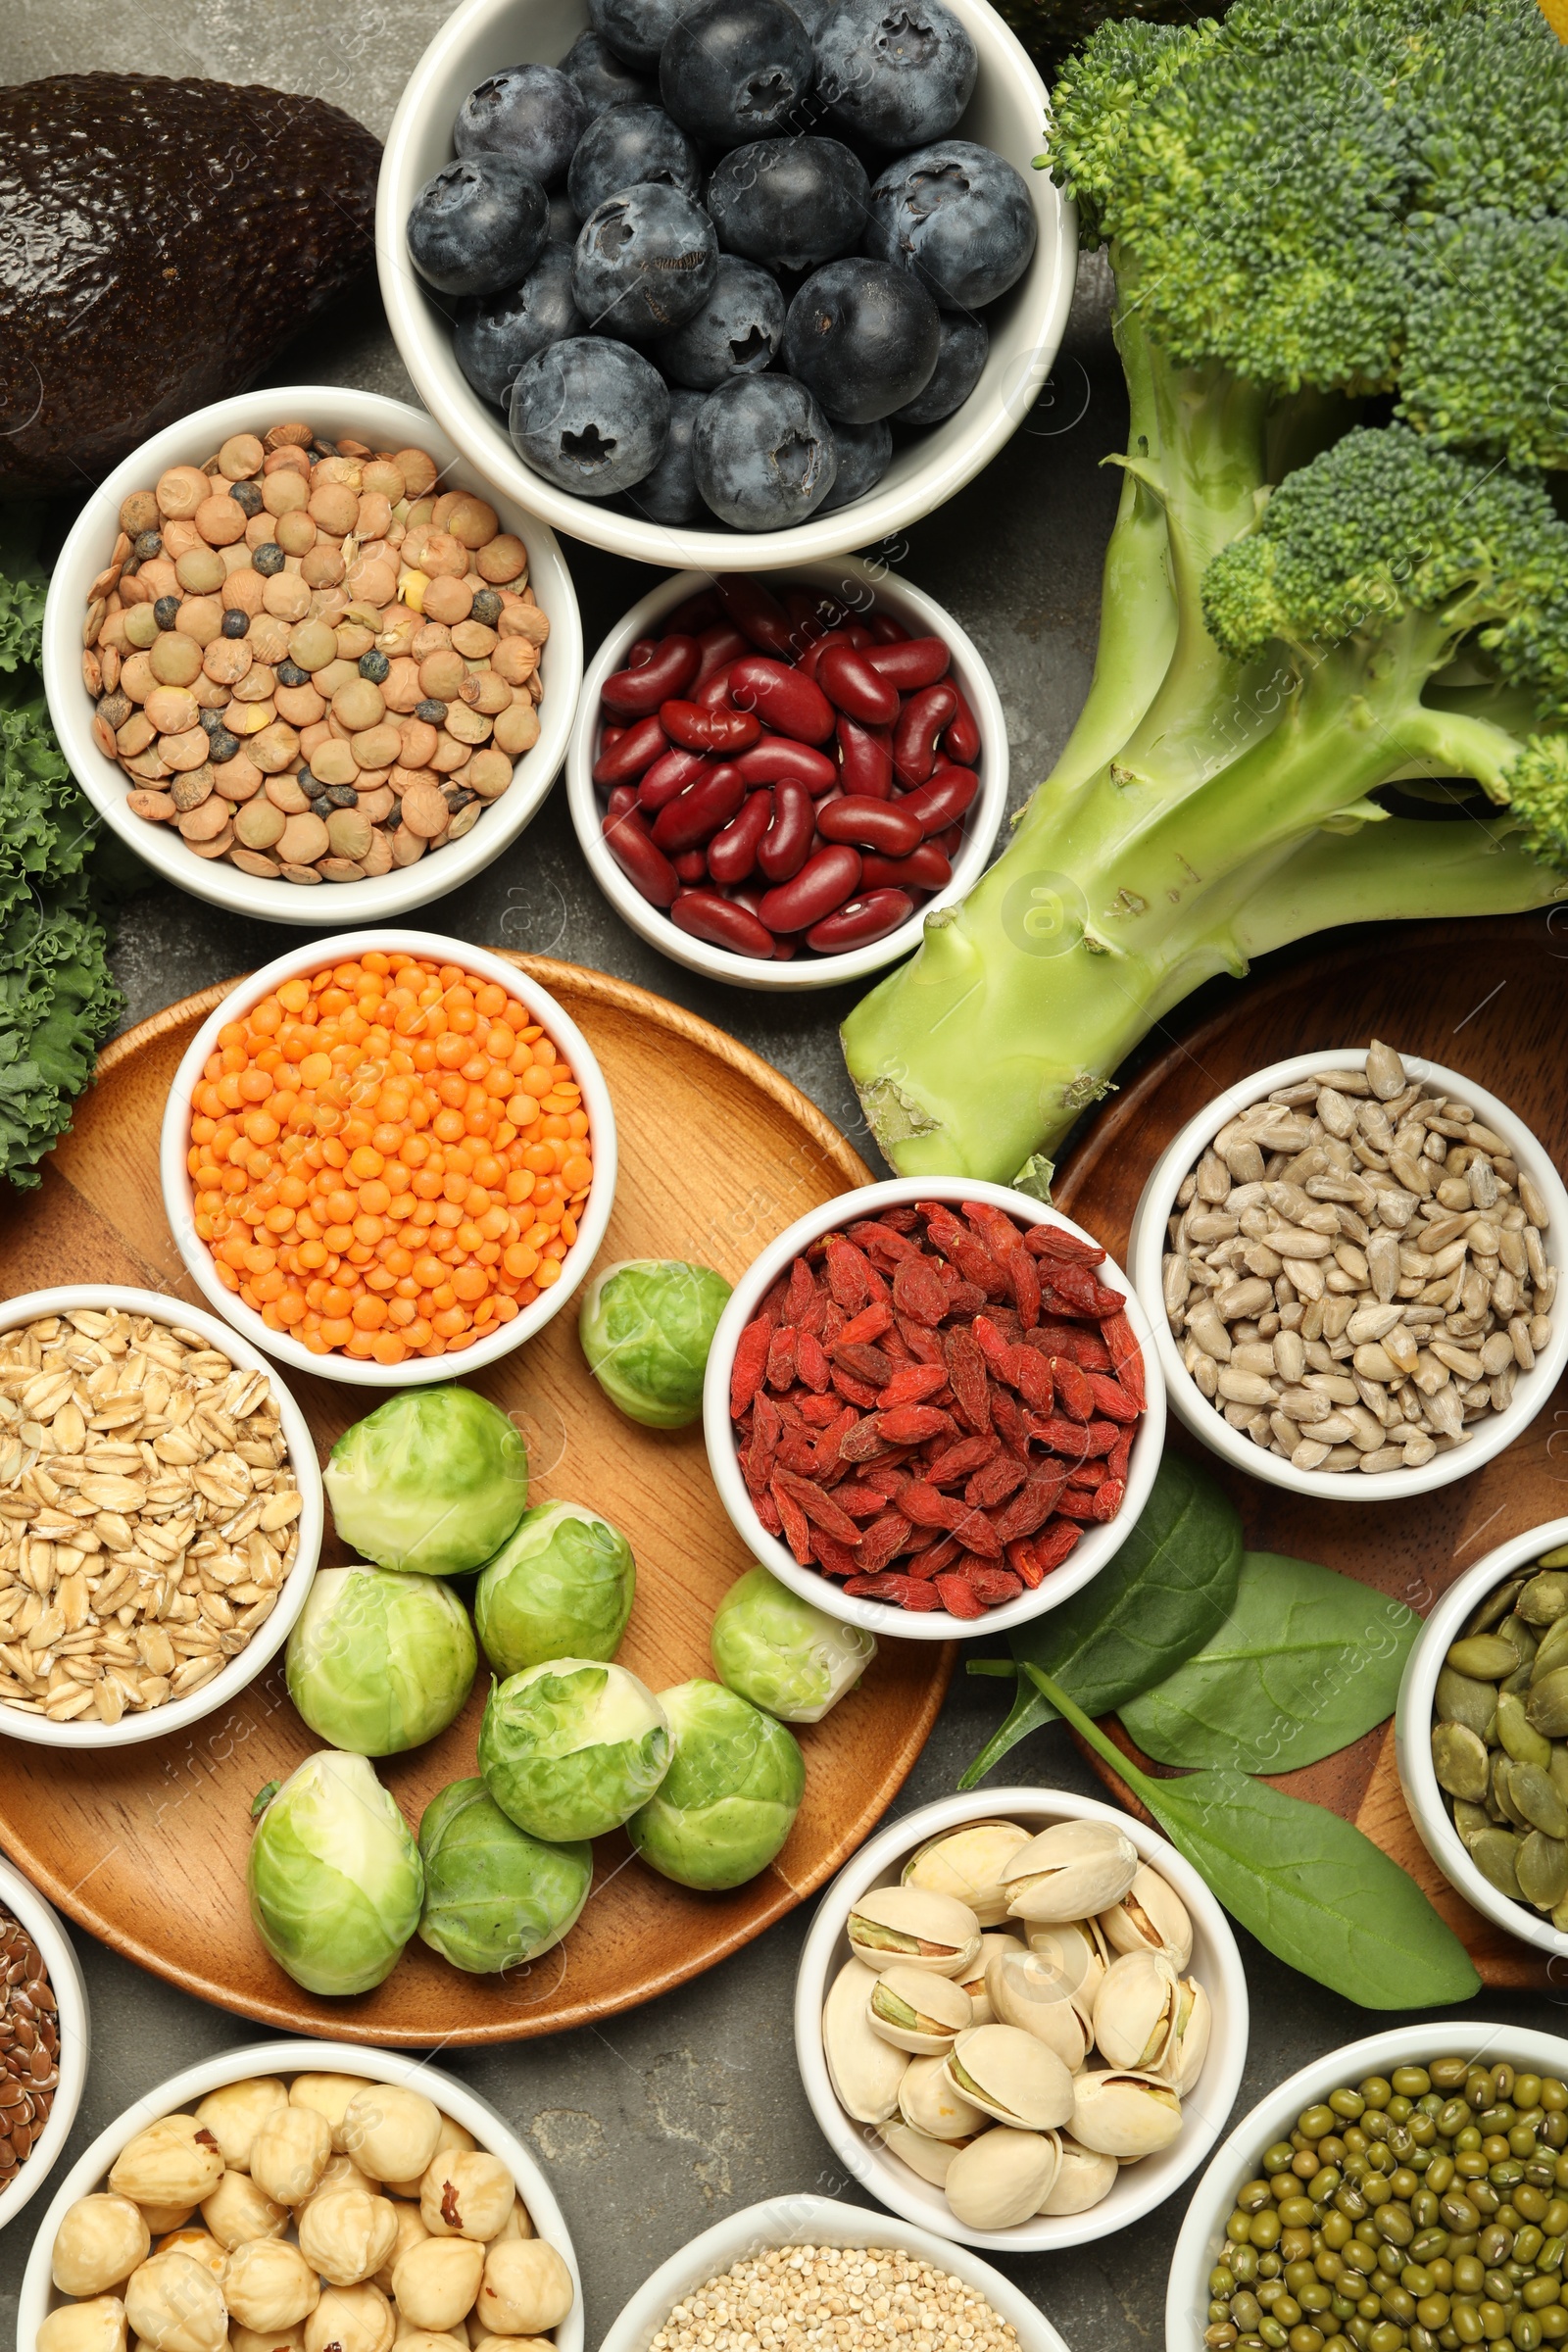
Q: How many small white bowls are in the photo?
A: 13